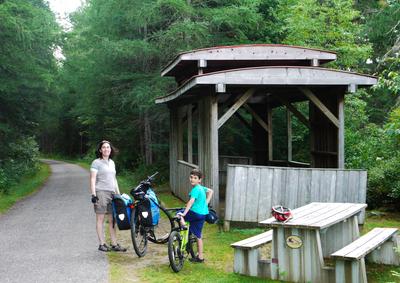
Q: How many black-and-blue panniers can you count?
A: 2